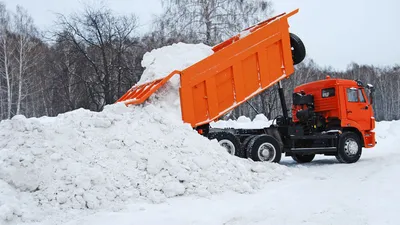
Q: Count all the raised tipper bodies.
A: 1